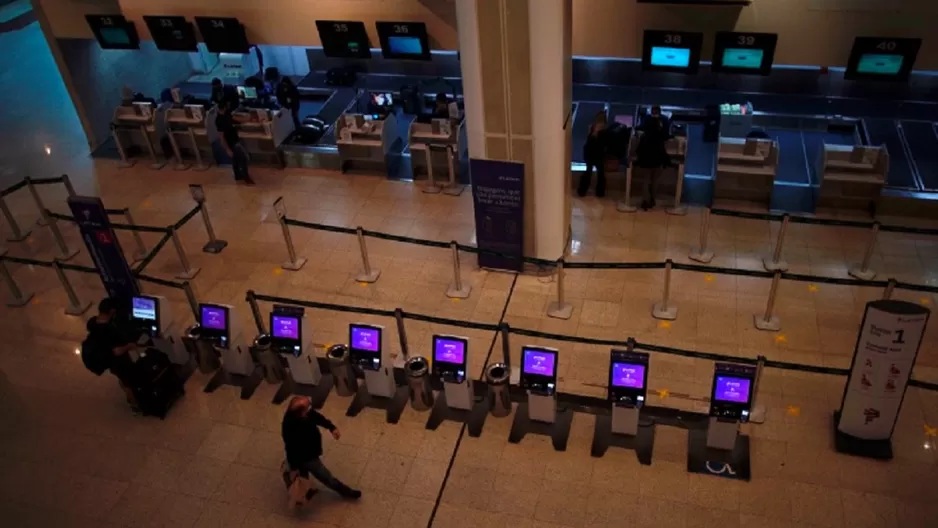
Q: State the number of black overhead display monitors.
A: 8